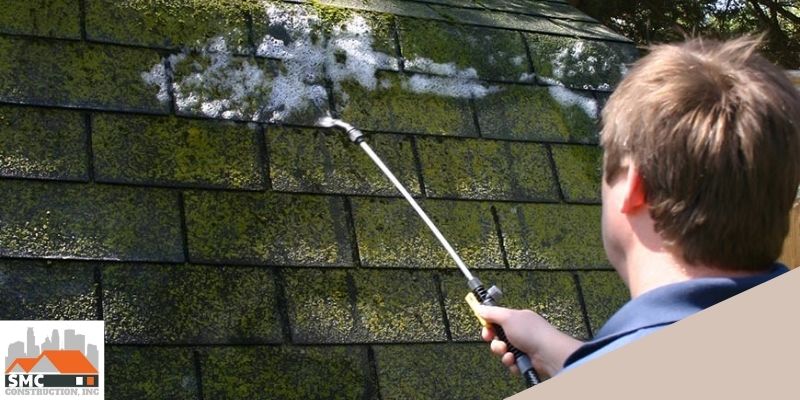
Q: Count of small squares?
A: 2